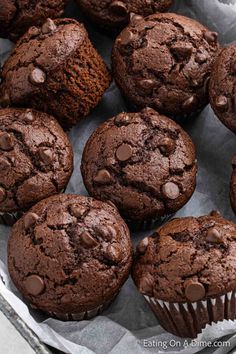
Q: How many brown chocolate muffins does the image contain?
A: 10